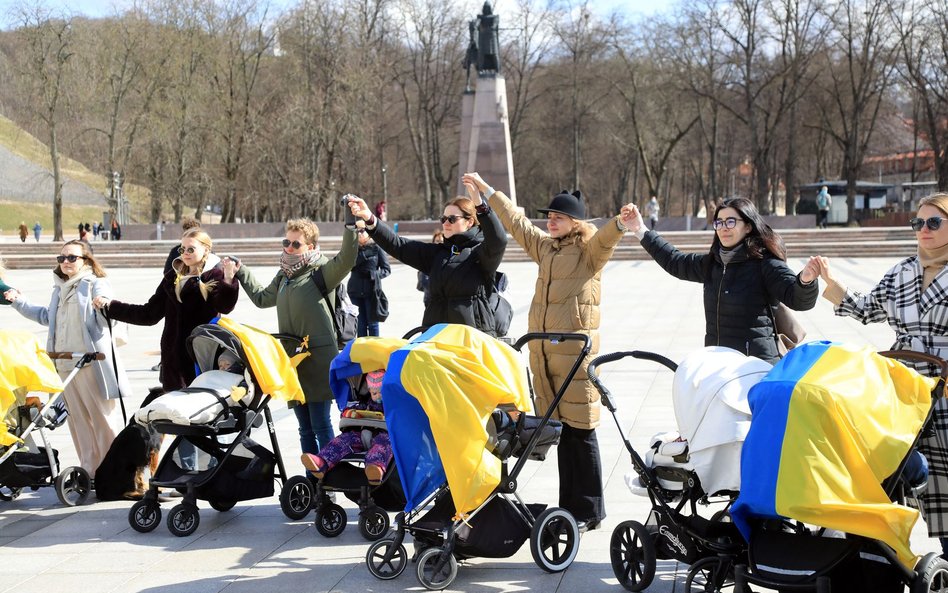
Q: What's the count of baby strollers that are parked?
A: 6